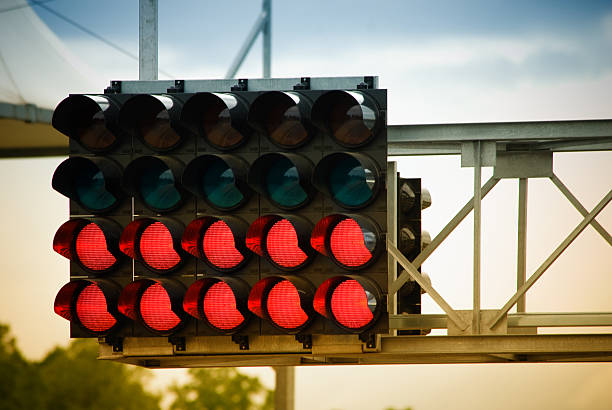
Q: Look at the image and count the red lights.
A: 10